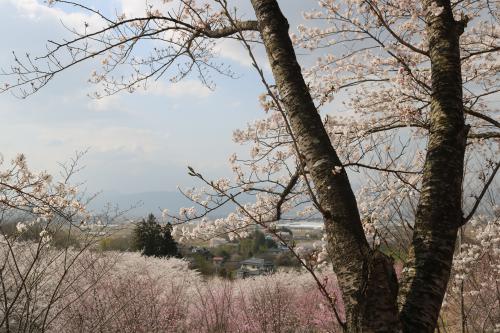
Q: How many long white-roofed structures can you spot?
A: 1